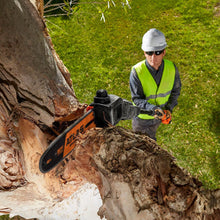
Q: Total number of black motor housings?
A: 1